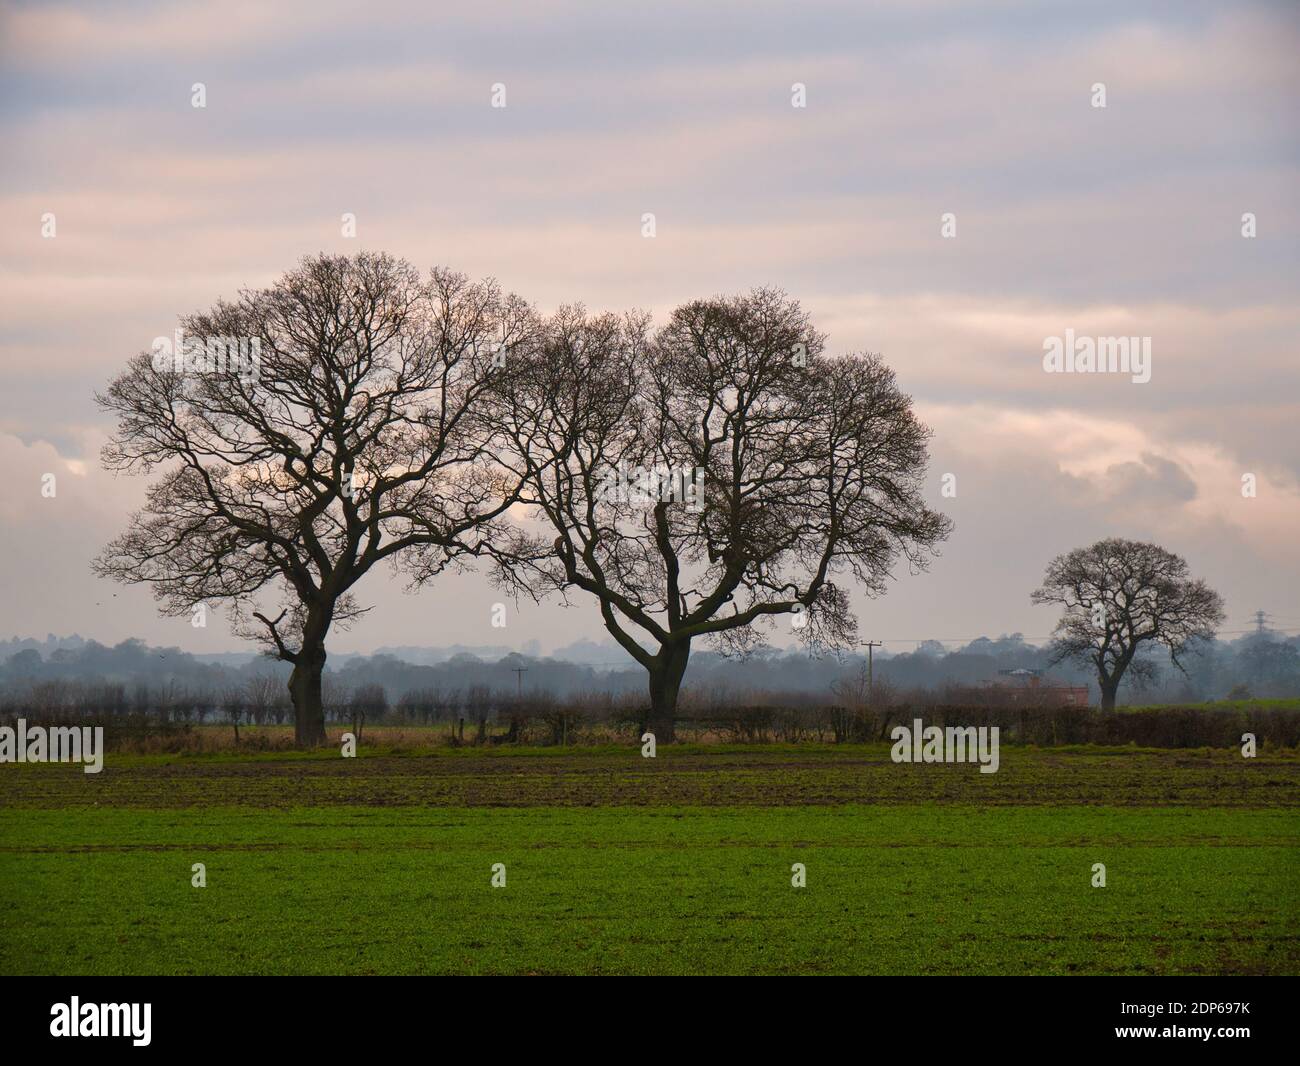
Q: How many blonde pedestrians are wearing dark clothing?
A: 0